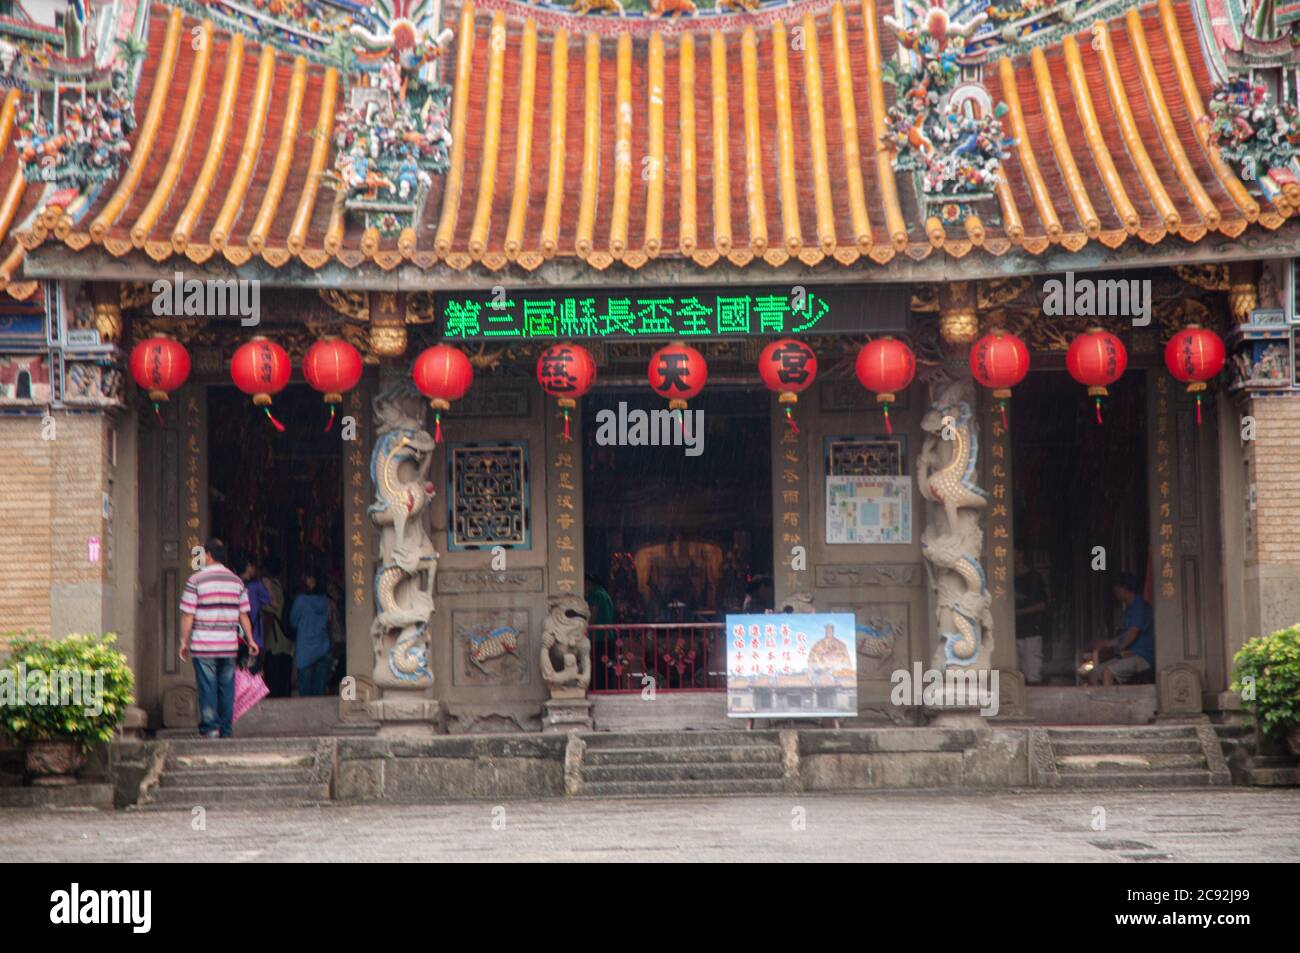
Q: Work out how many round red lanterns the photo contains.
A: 11